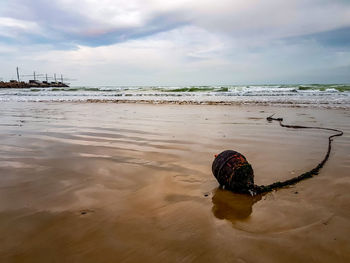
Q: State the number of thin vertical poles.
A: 5